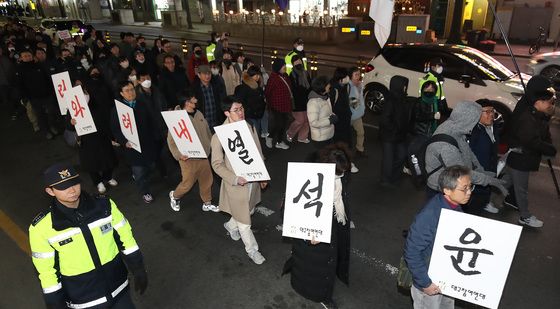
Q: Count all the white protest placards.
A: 7